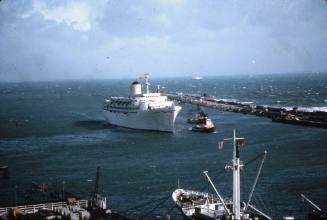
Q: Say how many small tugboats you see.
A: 2